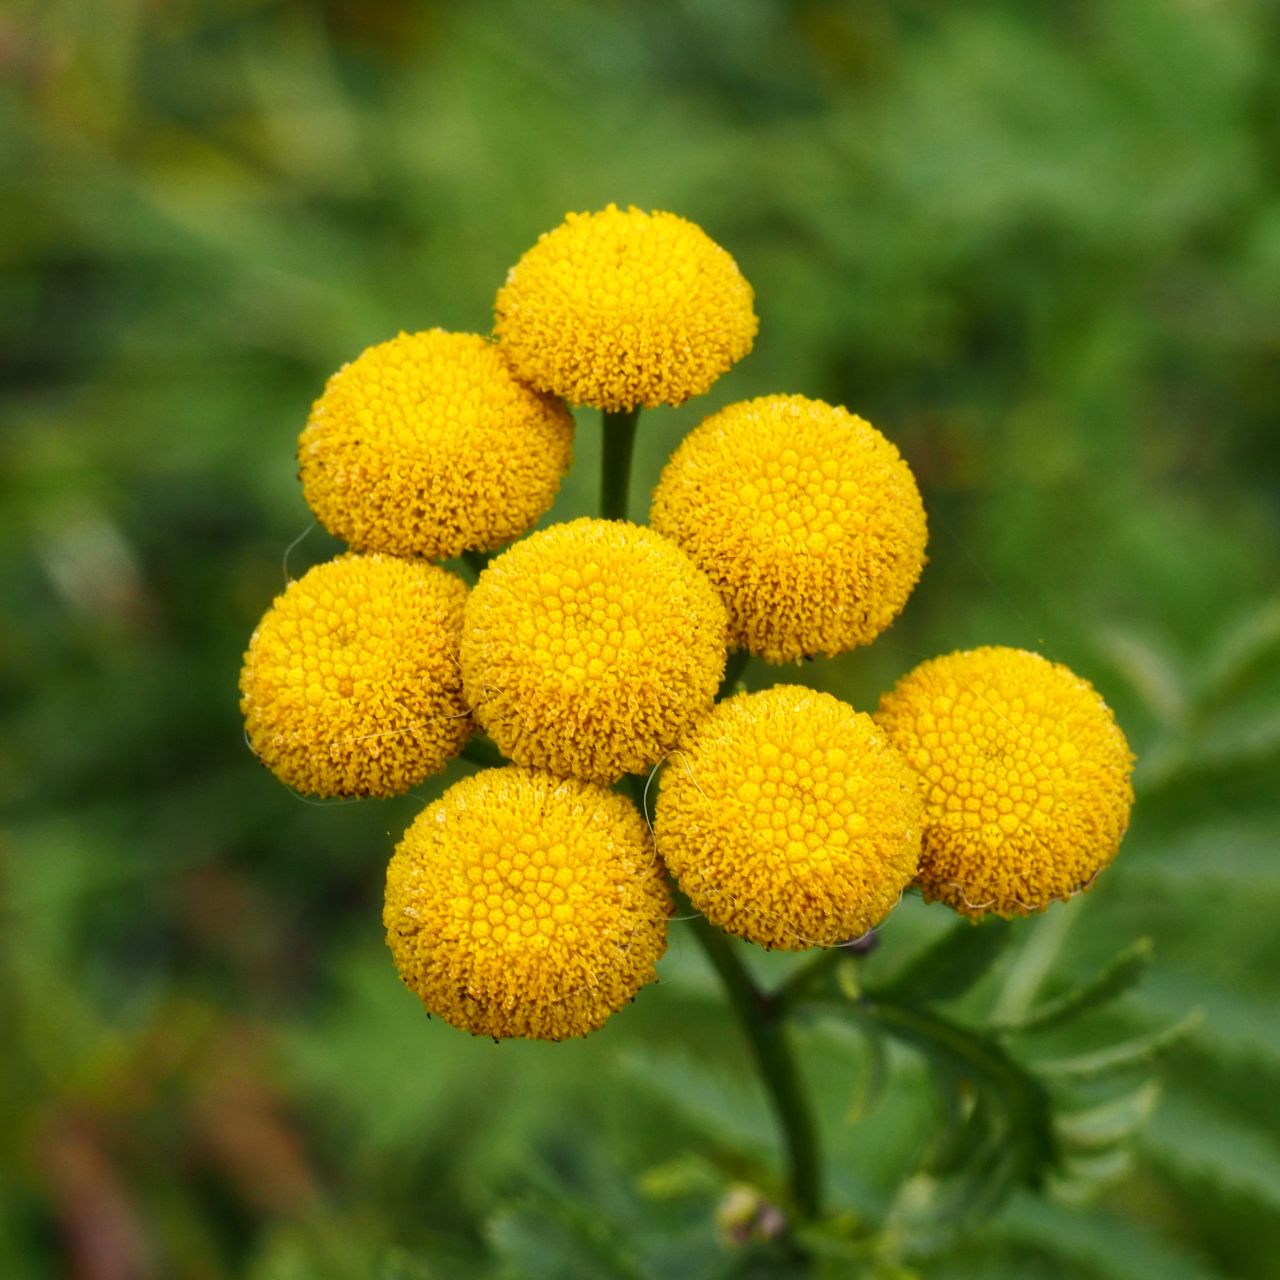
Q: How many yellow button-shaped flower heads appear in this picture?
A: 8